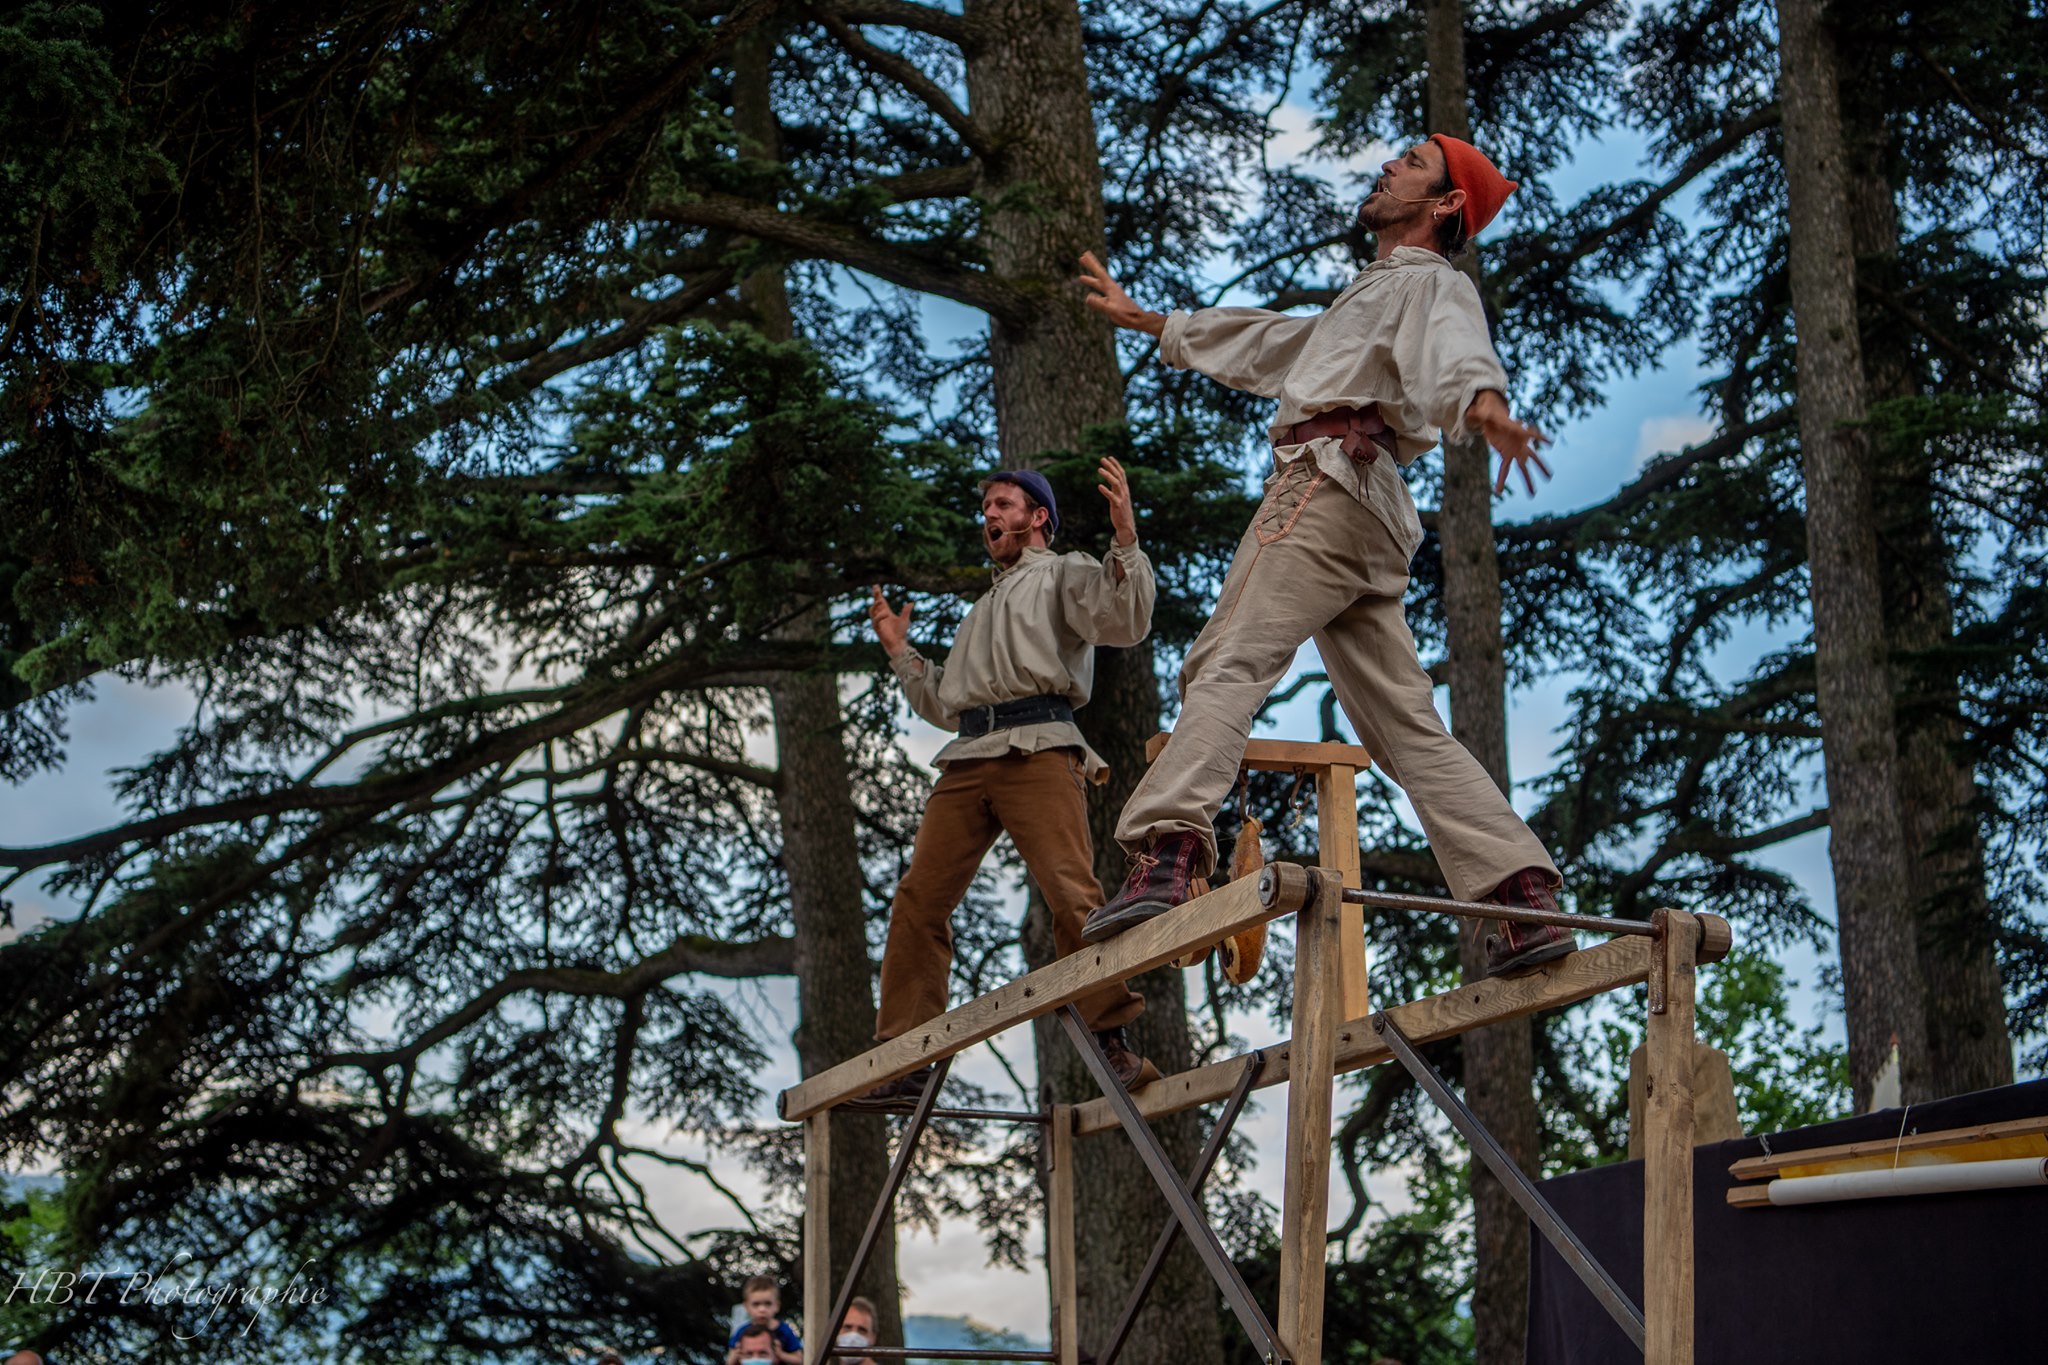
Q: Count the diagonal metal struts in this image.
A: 4